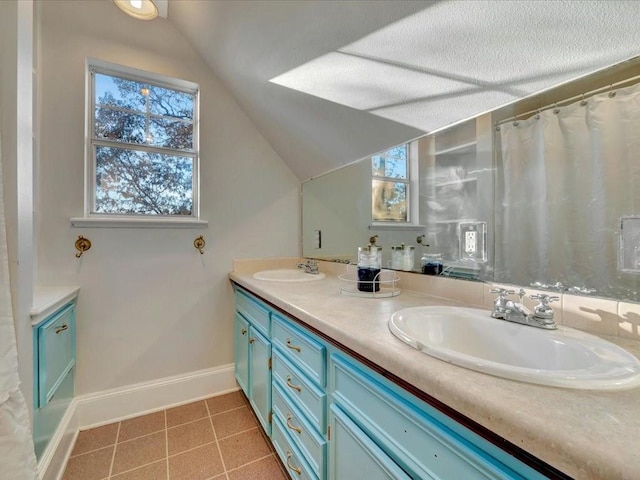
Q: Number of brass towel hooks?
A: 2